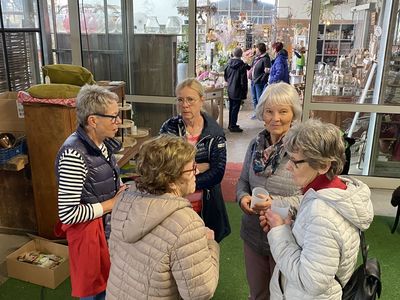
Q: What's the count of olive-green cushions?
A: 2